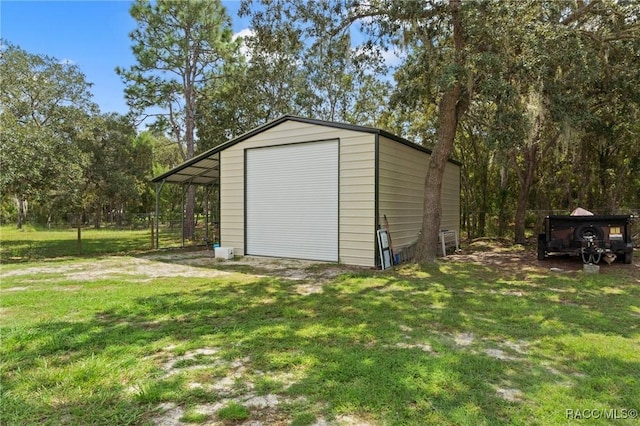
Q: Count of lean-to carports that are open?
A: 1